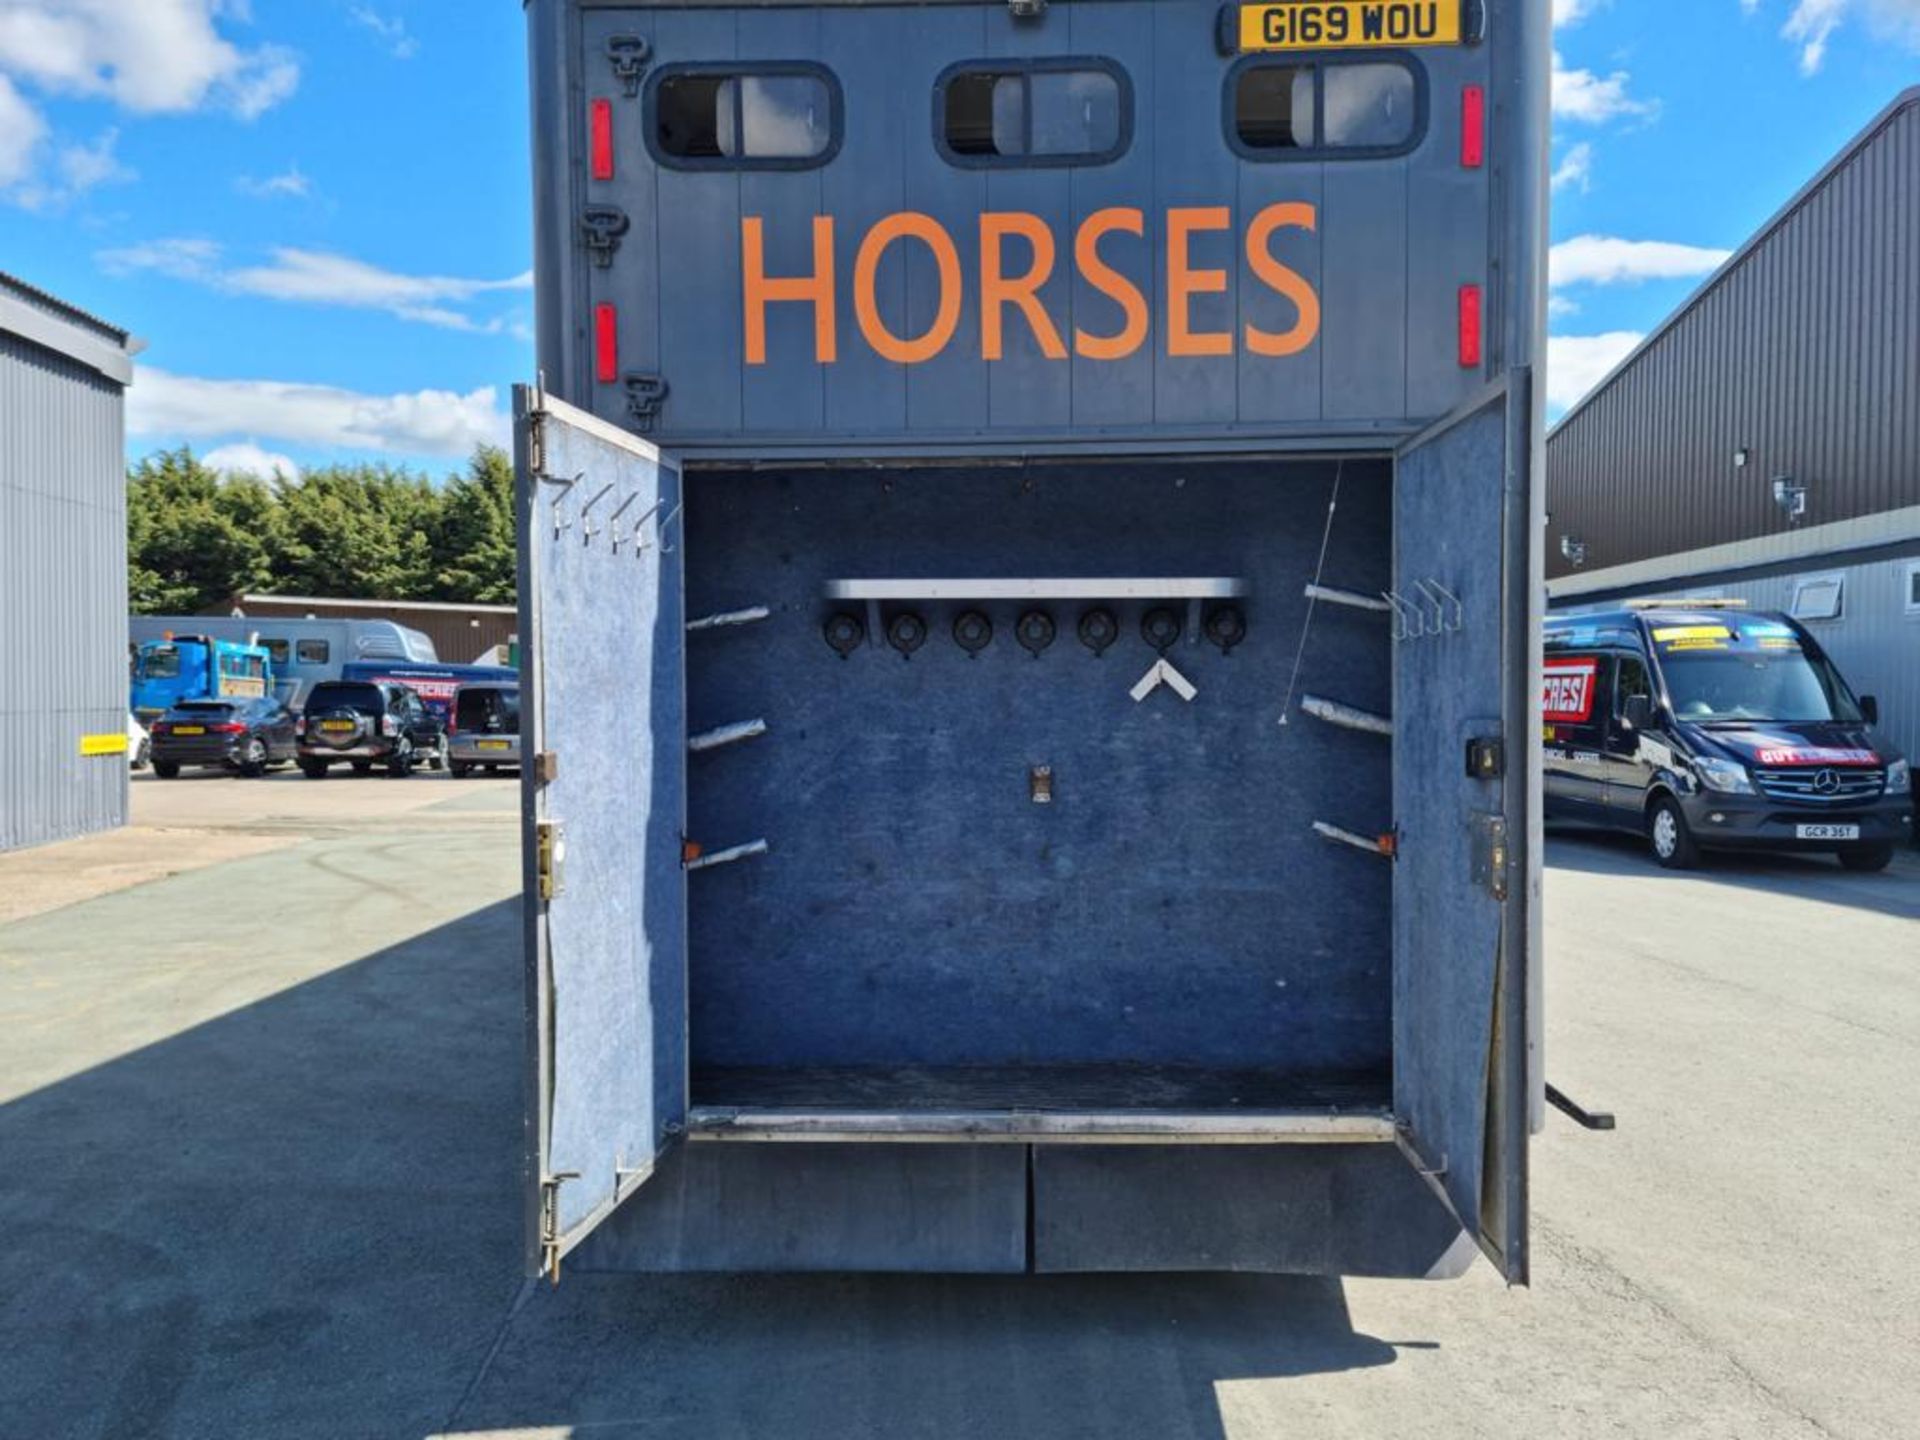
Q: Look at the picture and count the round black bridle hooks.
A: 7